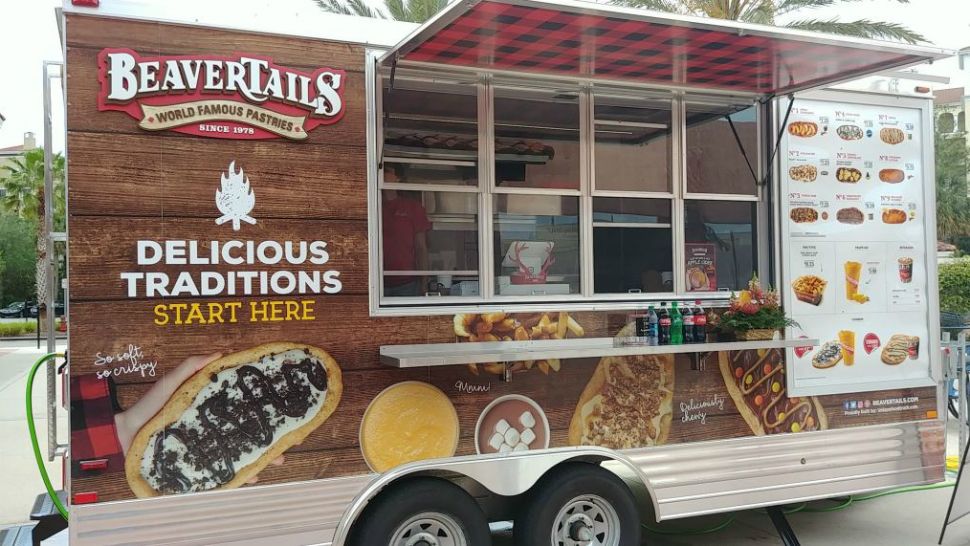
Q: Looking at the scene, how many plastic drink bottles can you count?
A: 5